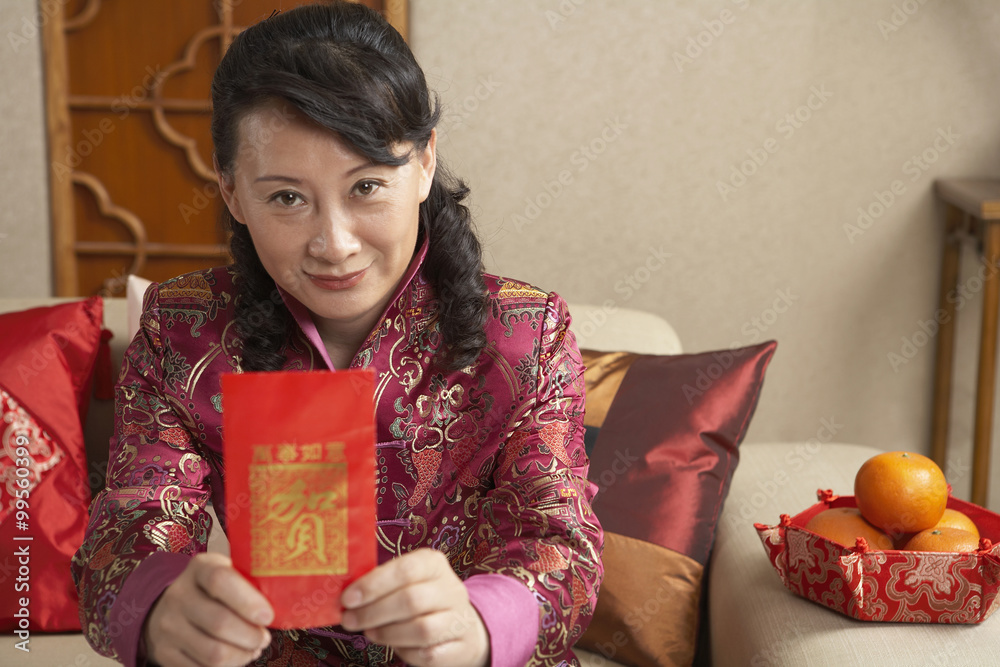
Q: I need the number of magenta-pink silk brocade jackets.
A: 1